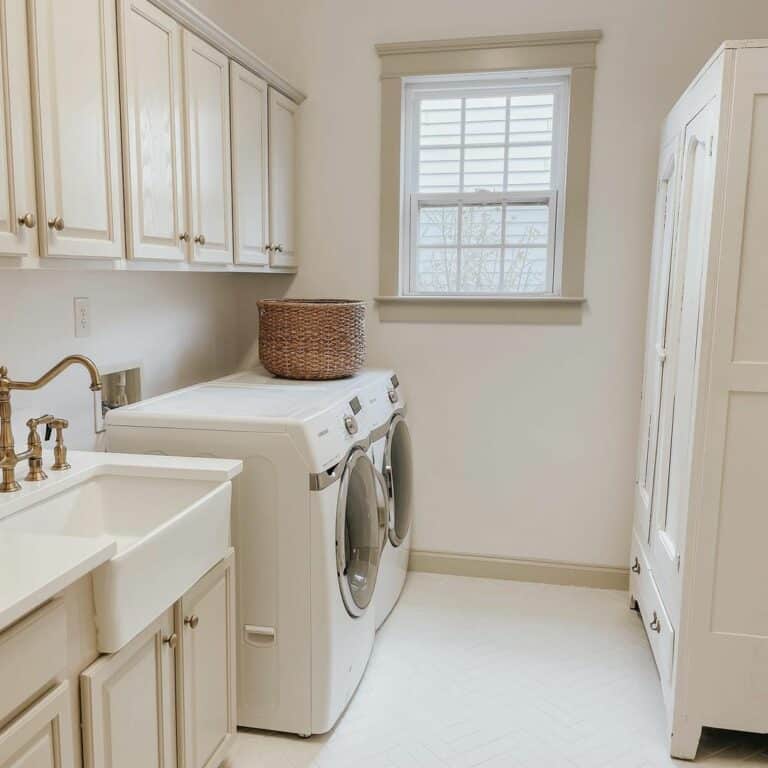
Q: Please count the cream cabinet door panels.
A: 9